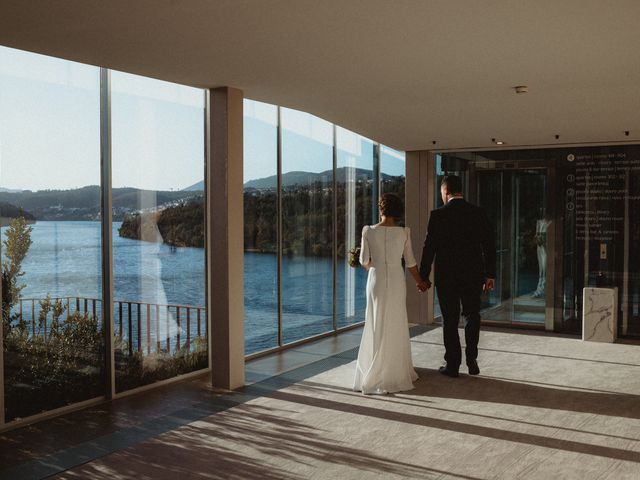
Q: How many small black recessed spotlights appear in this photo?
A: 4